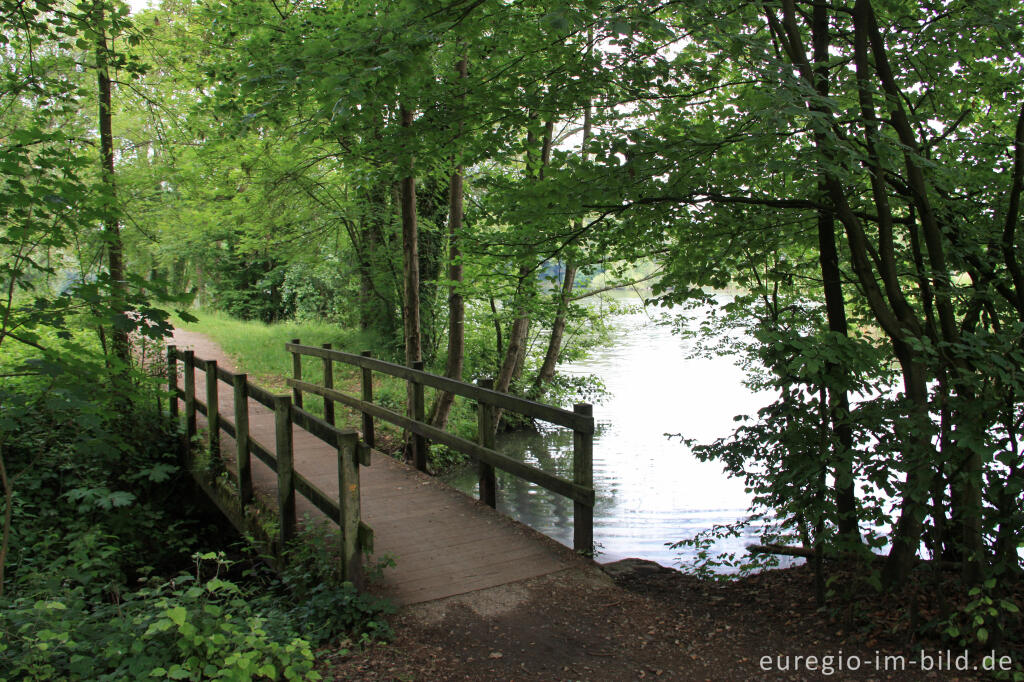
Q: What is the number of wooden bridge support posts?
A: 12